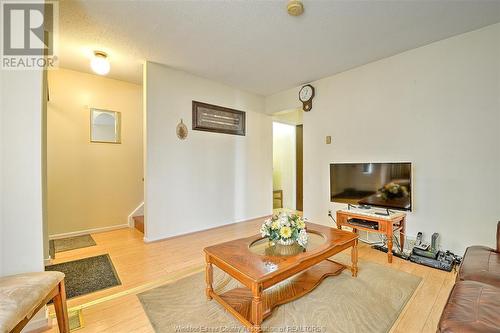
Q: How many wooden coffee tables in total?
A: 1